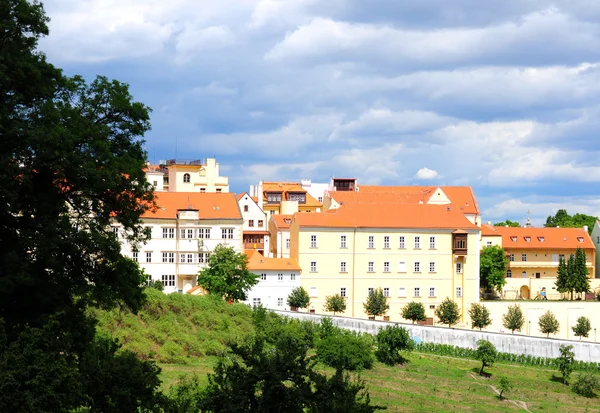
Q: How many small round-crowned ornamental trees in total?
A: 9